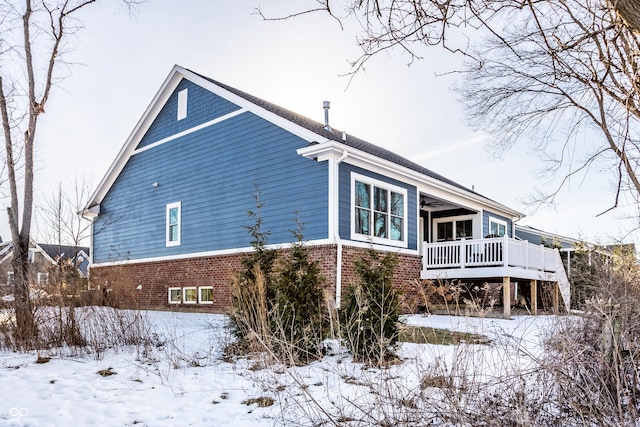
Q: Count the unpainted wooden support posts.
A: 3